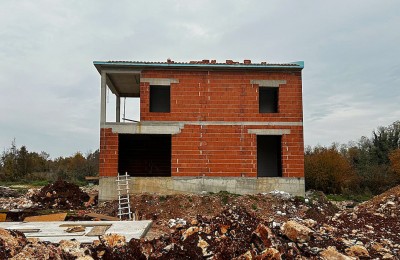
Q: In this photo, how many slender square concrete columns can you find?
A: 2